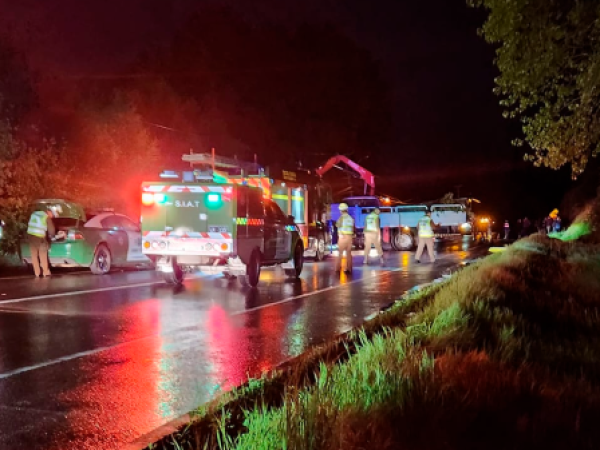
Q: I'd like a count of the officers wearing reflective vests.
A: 4